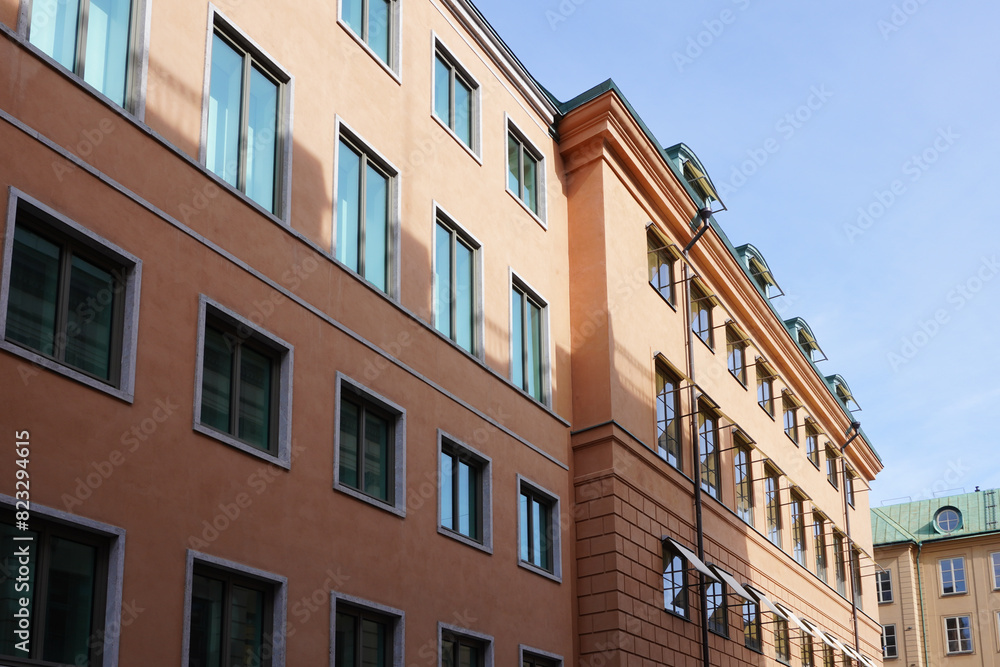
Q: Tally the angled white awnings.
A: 8